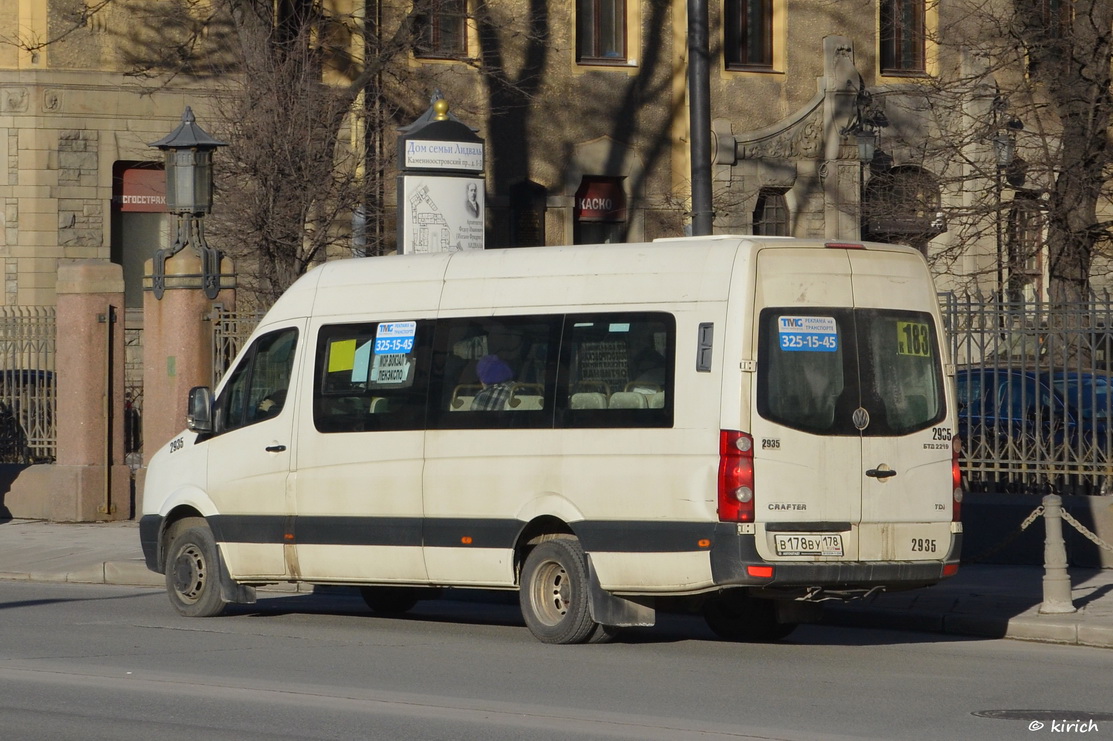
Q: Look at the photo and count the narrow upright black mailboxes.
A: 0